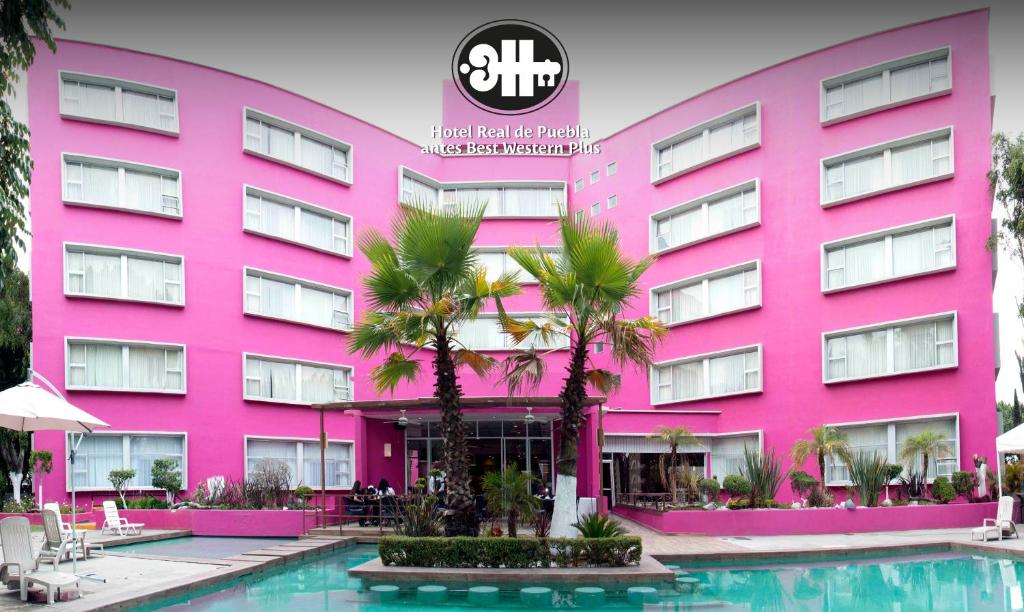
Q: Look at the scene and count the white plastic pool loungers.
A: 5